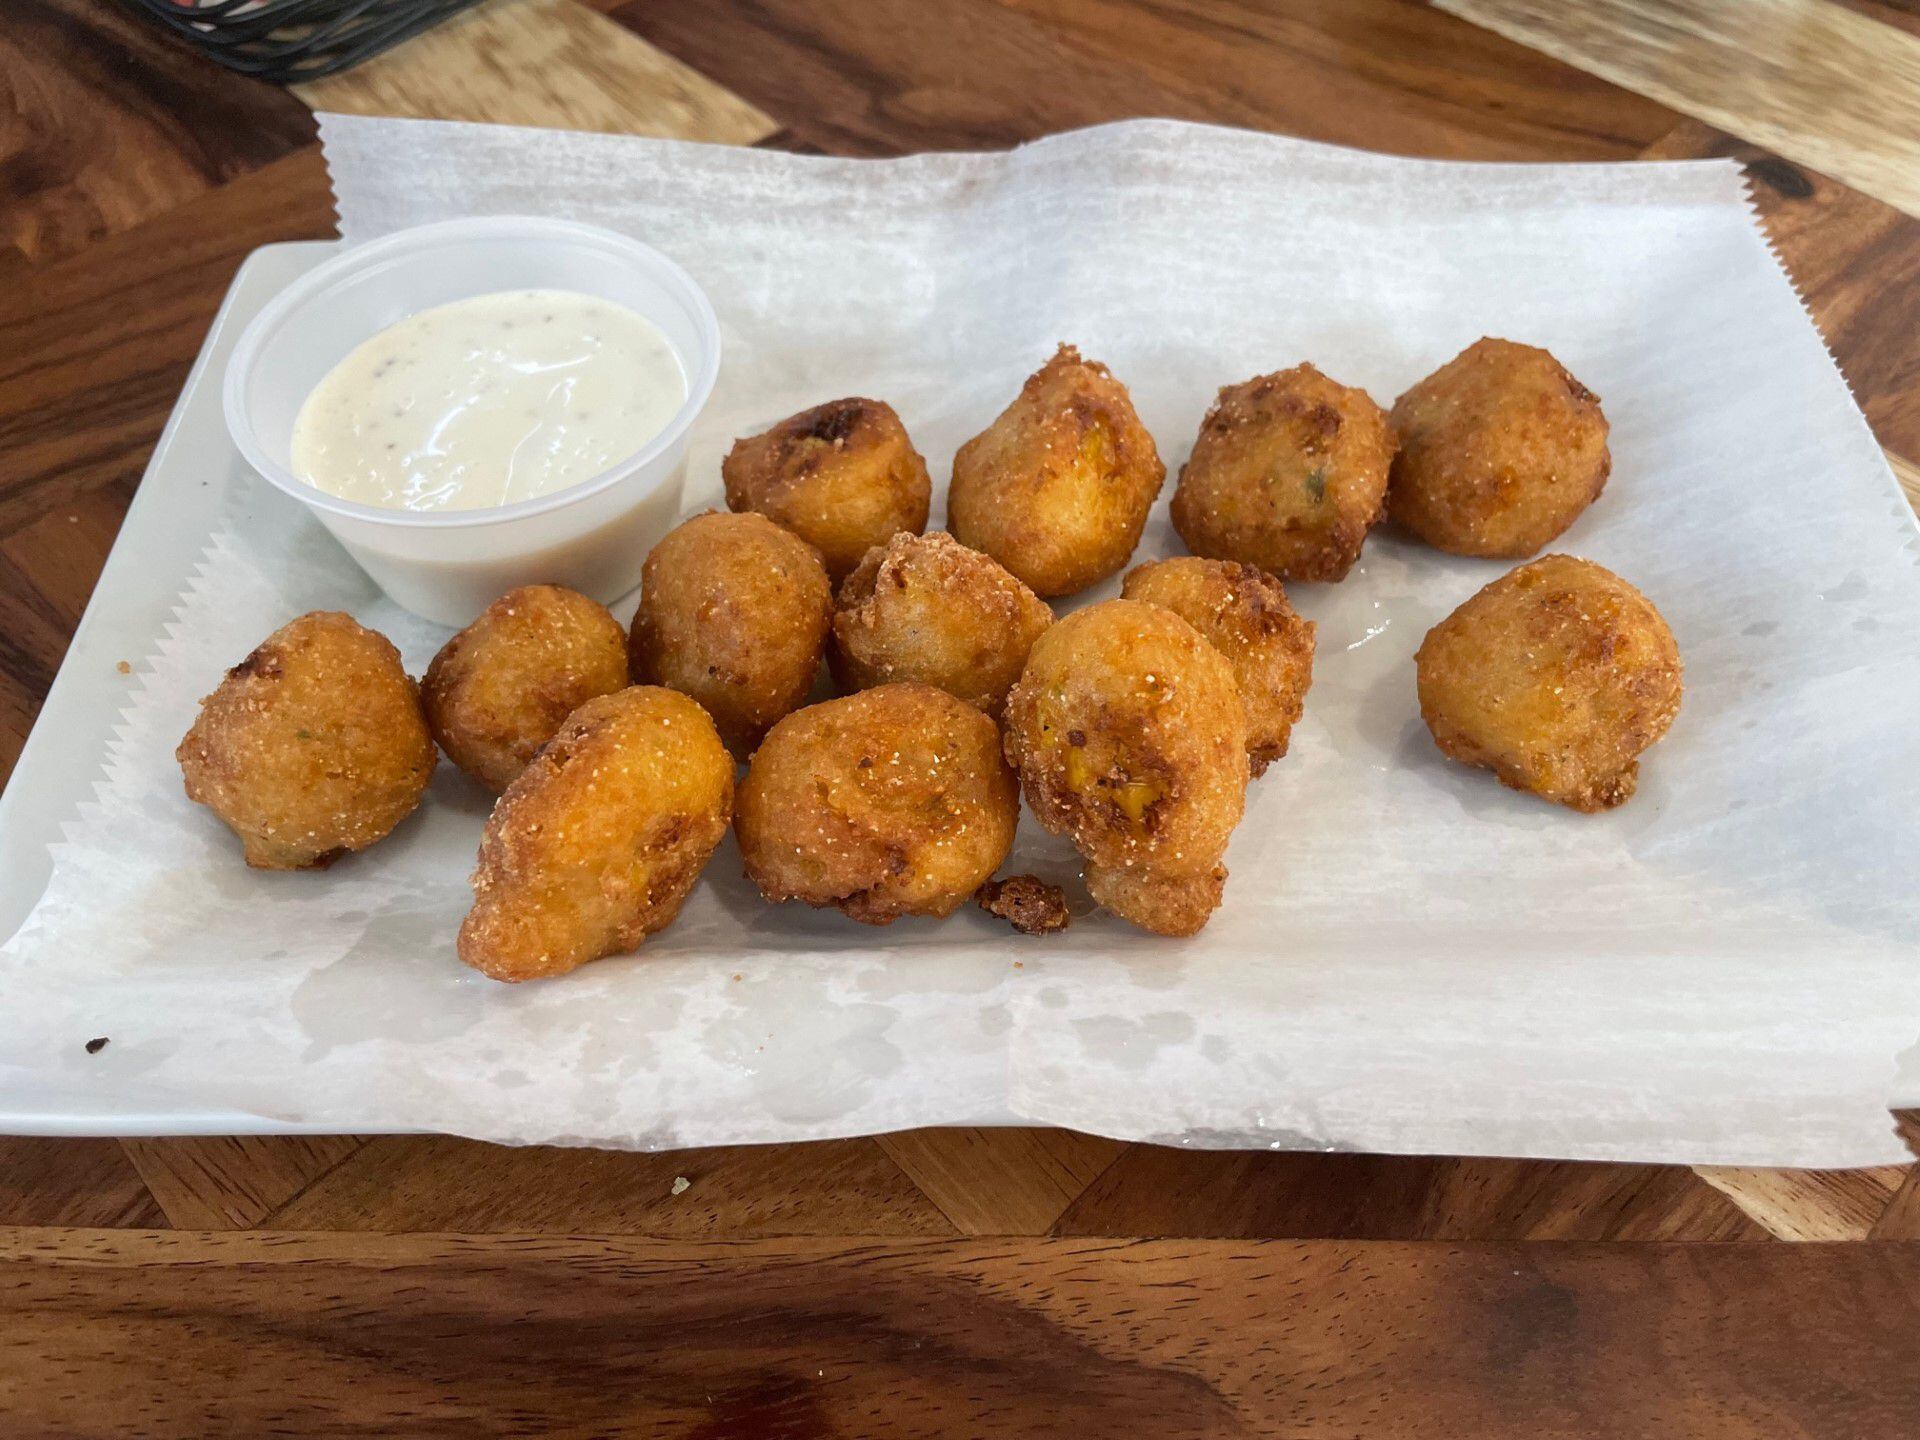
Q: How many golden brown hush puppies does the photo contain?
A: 13